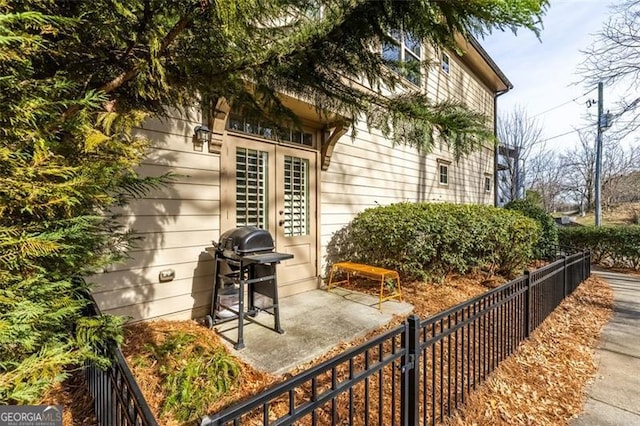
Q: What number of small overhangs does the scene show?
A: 1